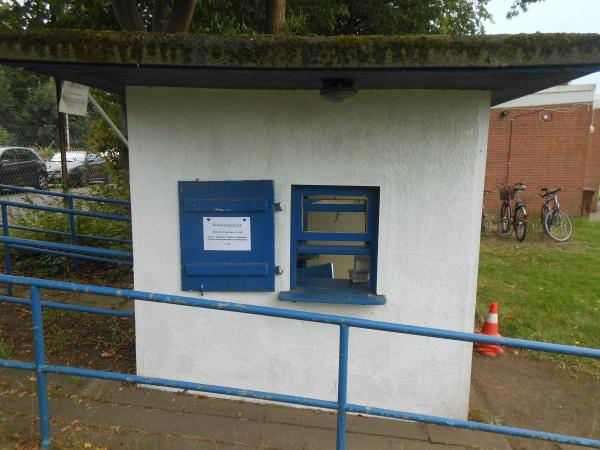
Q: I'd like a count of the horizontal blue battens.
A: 2